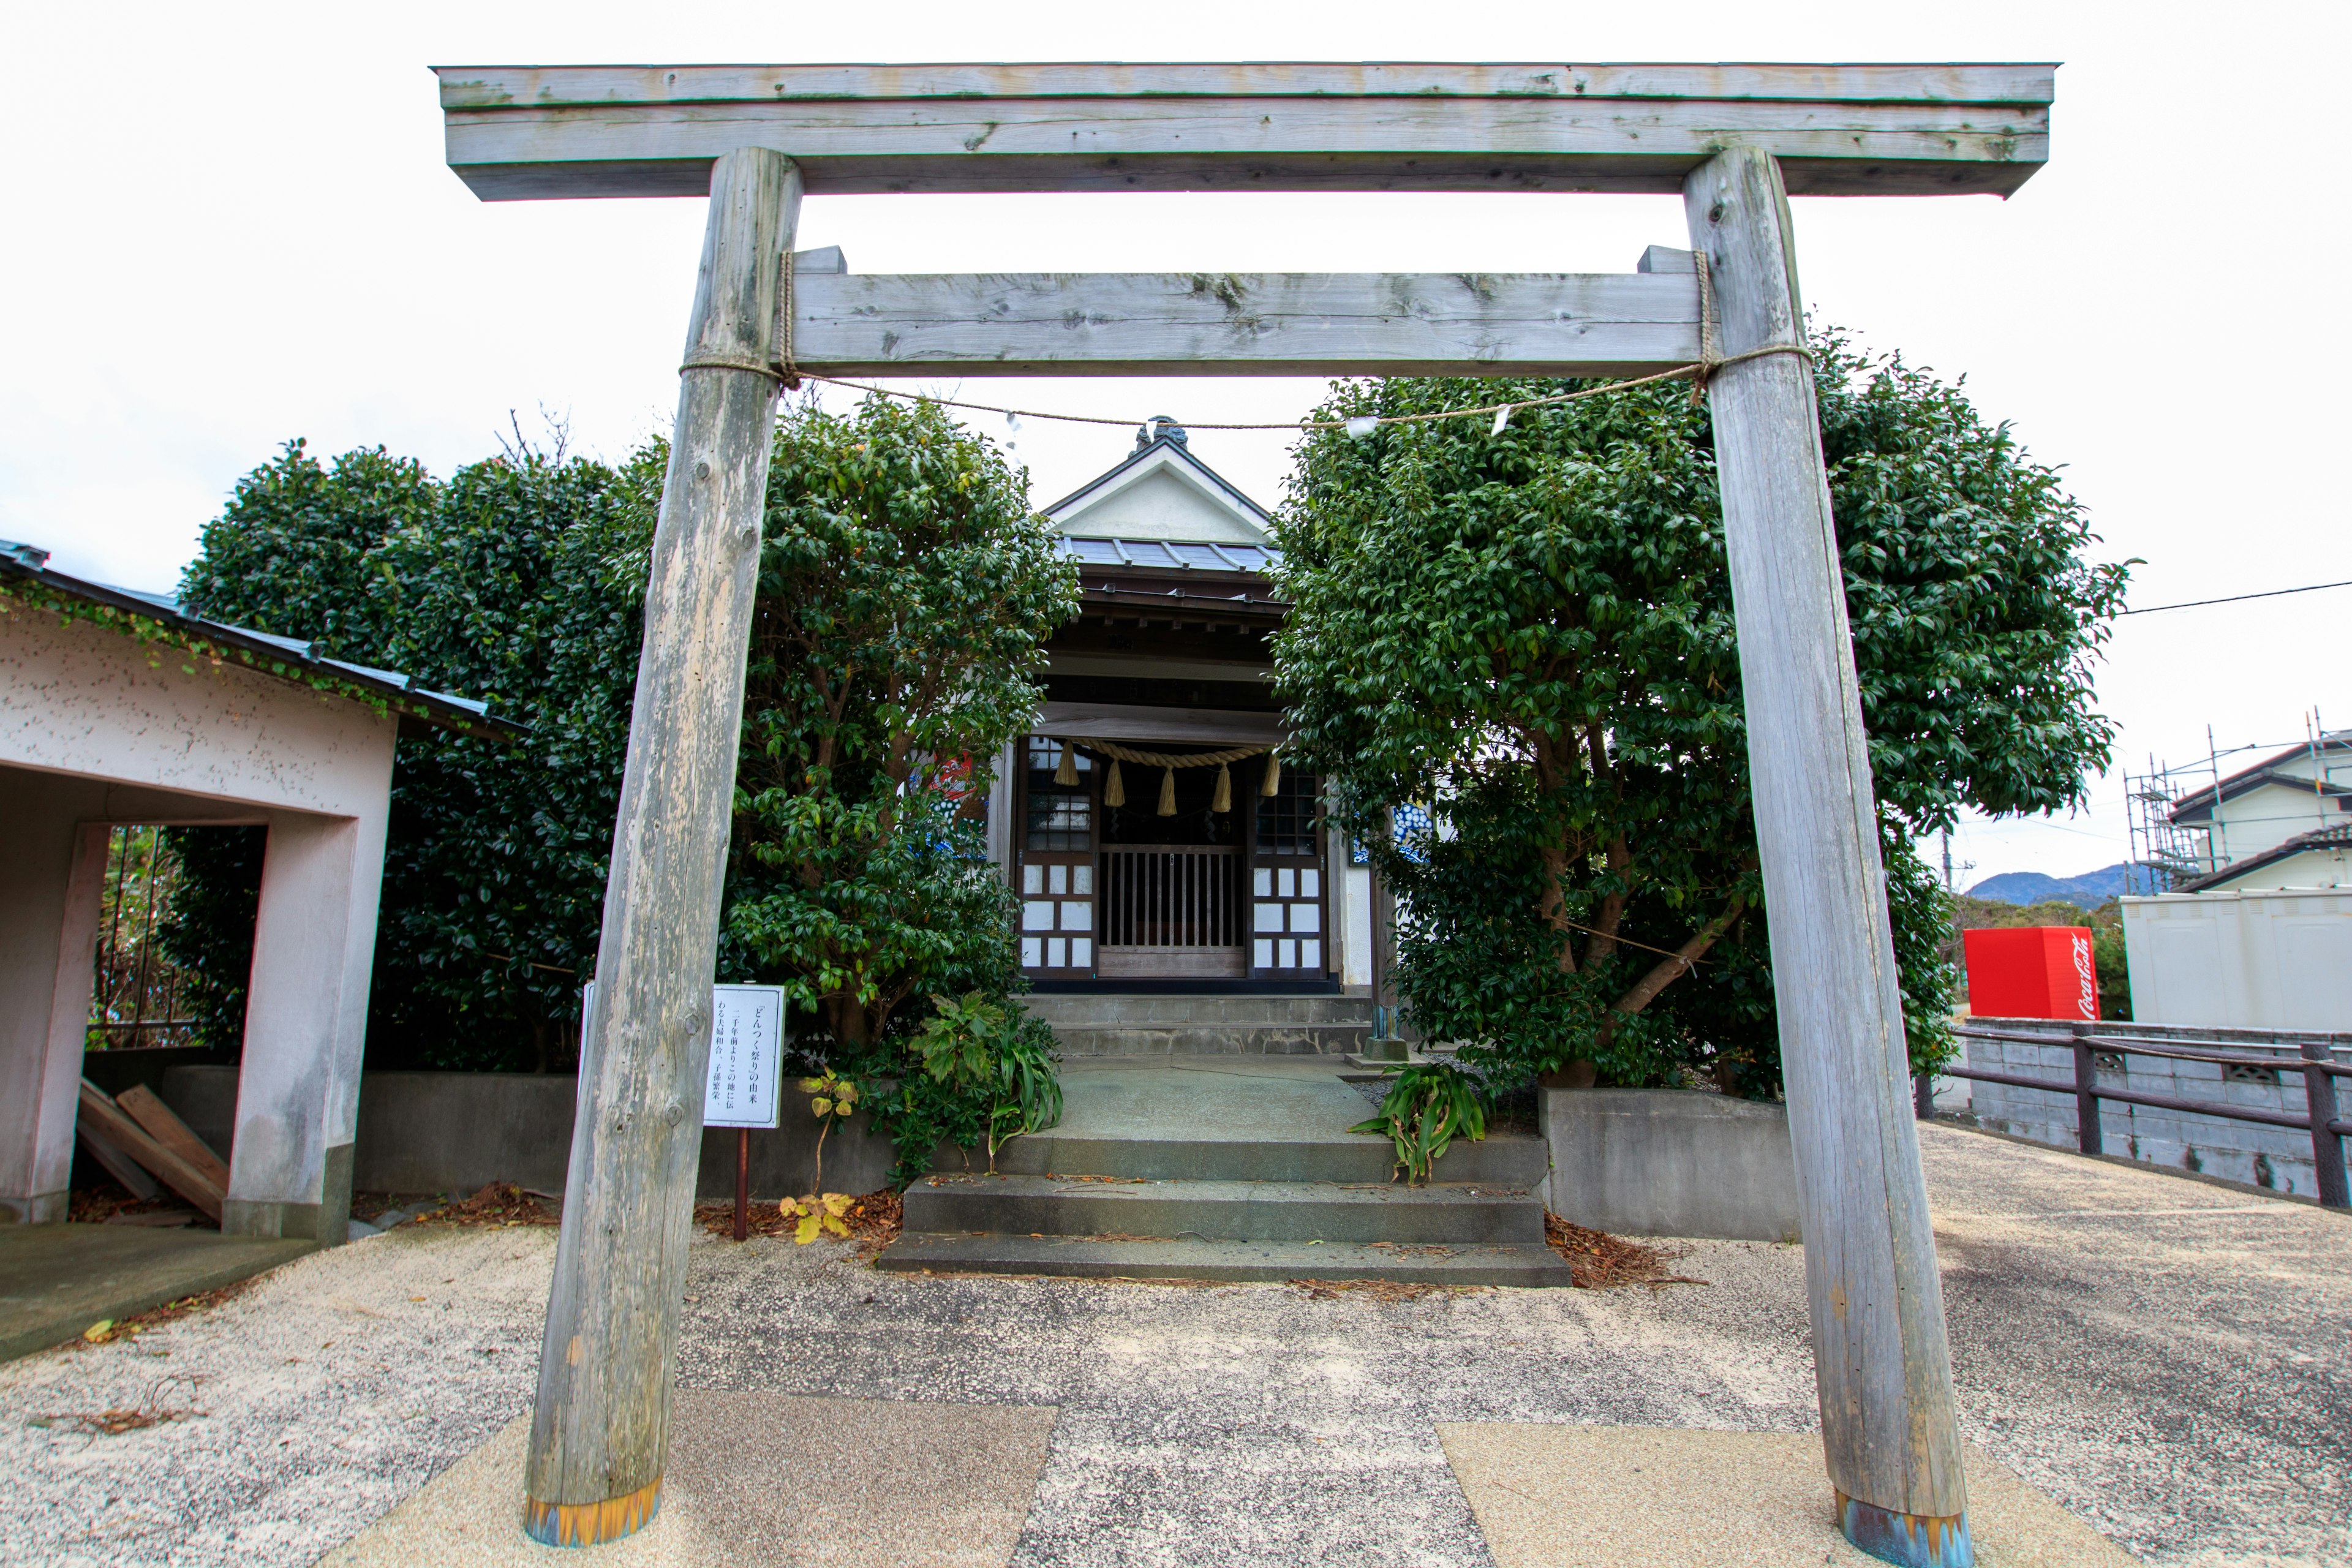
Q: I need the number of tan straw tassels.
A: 5